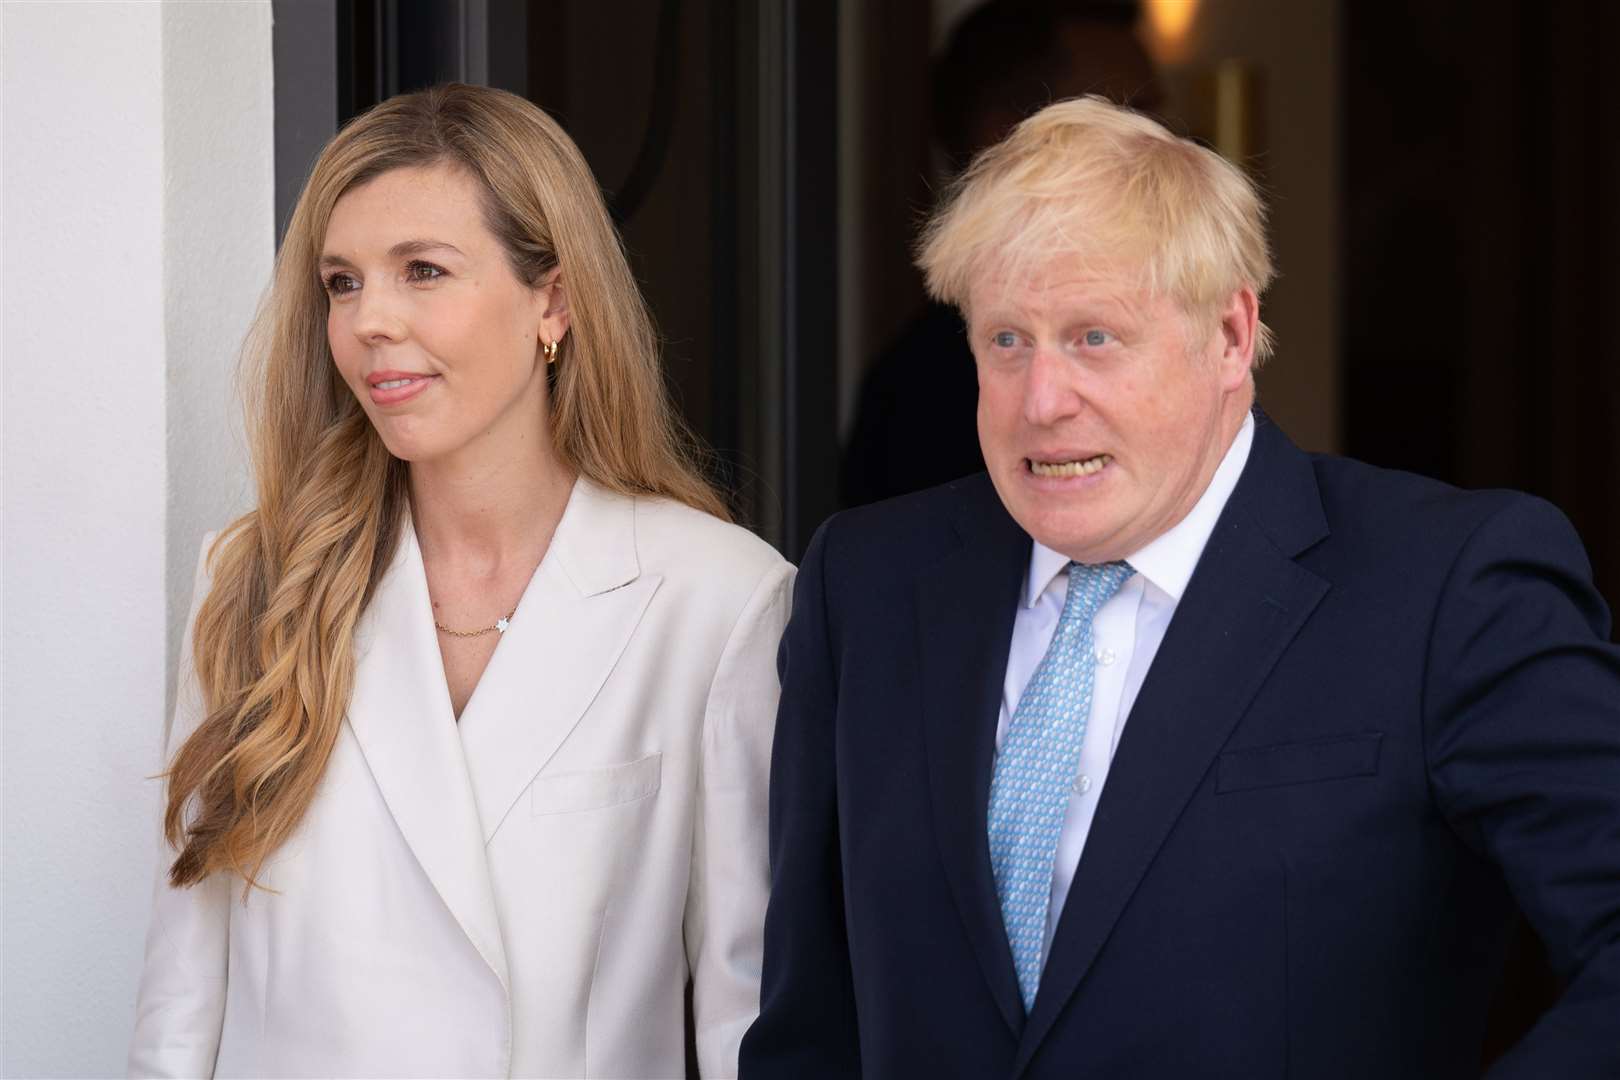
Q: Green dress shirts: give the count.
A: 0